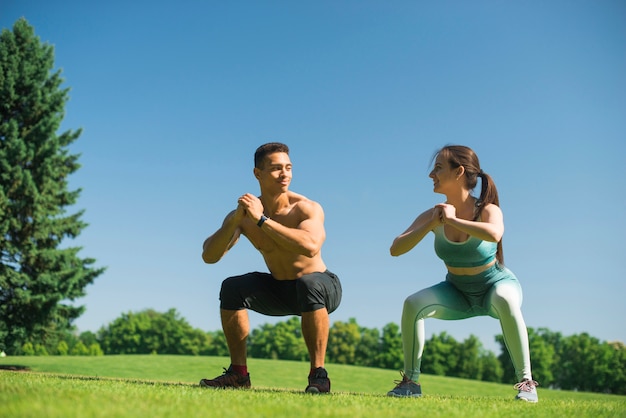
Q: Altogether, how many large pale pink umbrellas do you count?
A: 0